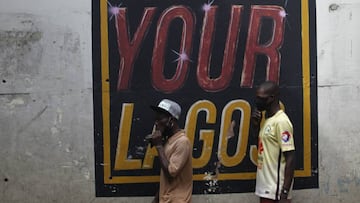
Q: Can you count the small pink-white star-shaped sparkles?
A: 4